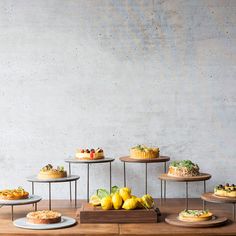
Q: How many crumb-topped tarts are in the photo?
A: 1